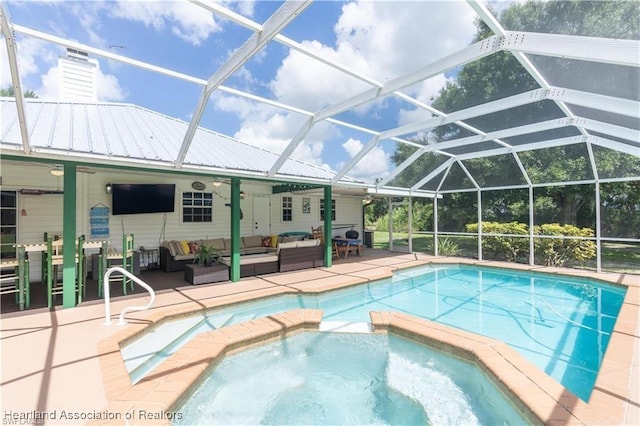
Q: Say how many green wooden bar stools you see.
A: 4